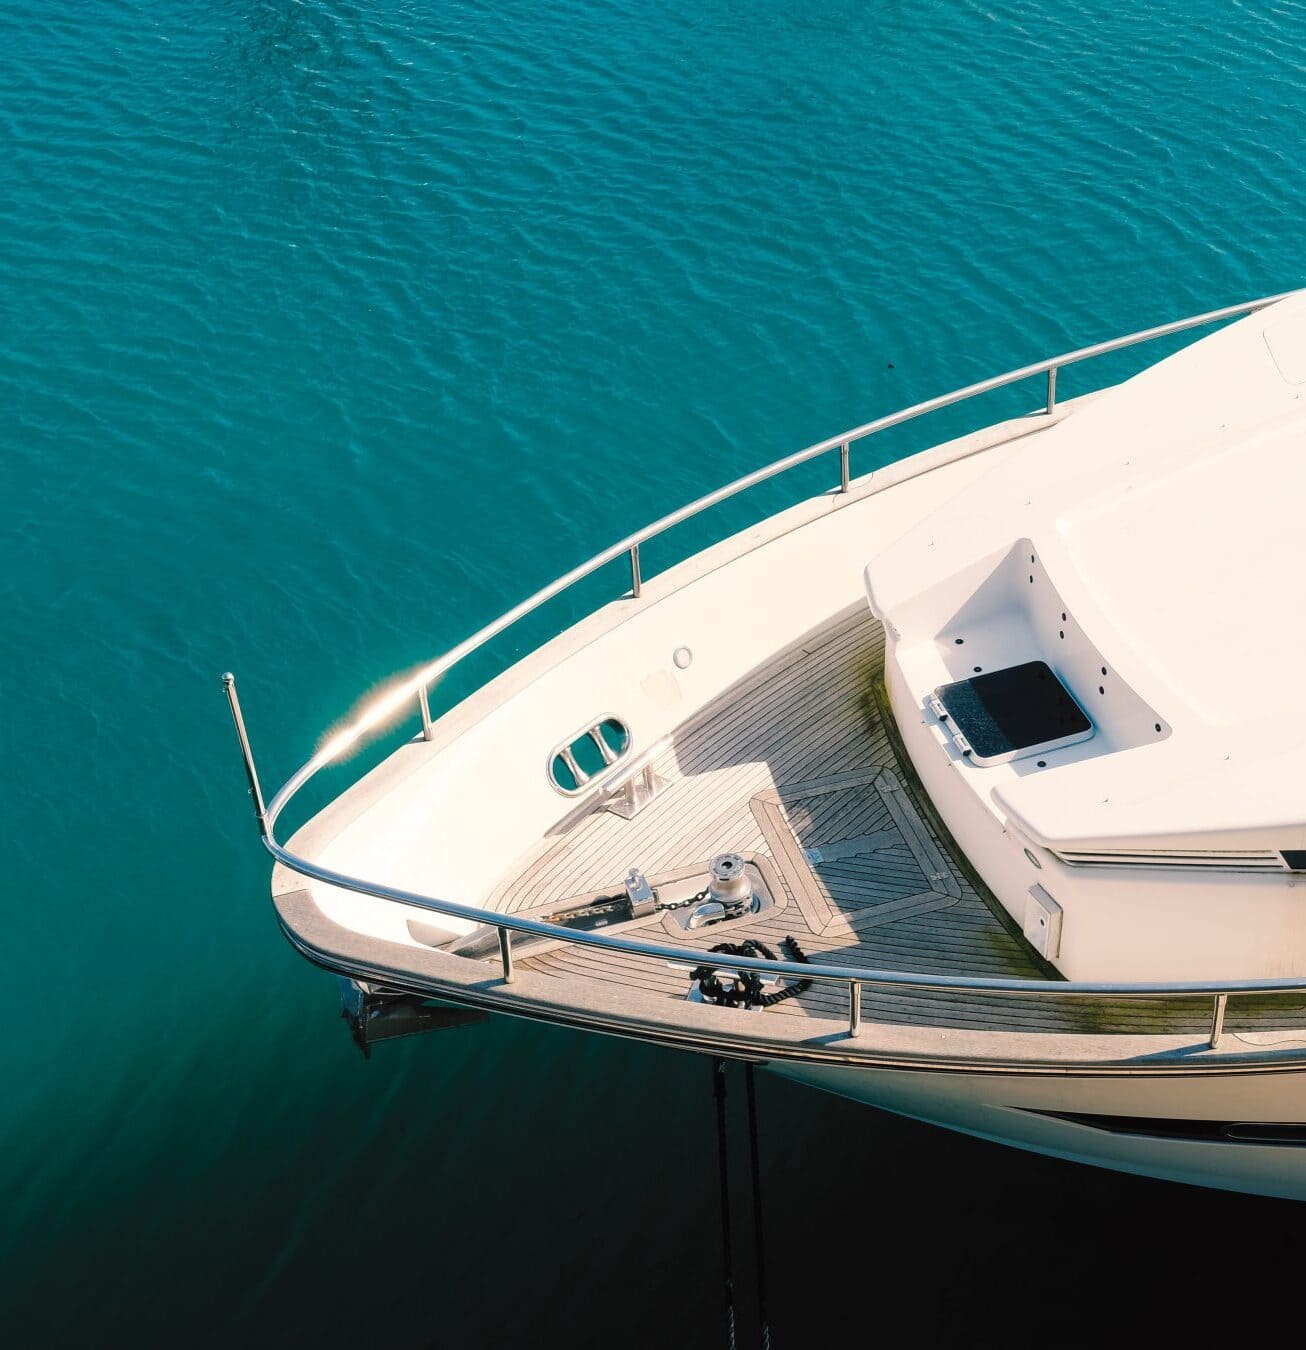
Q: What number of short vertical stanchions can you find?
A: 7